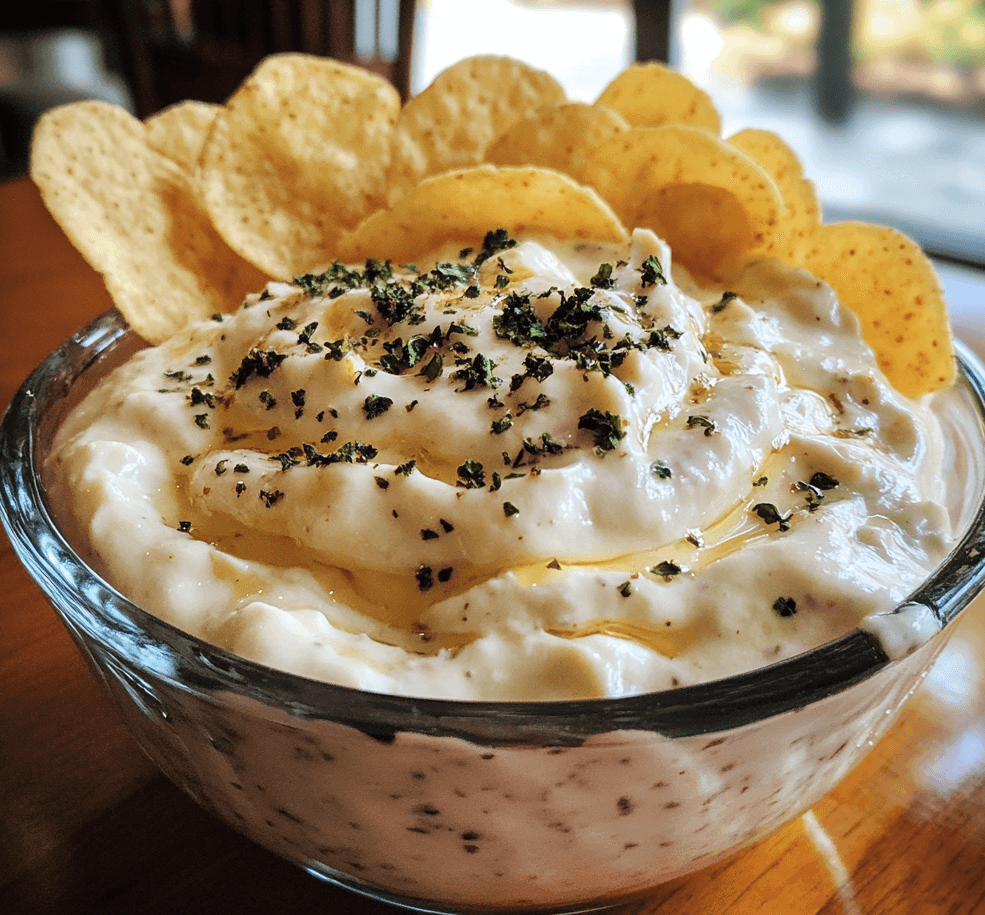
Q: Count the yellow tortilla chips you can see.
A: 10